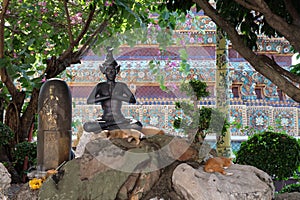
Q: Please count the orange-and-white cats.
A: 2